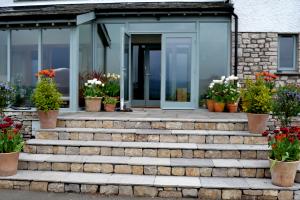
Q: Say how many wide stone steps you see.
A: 5